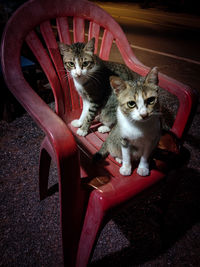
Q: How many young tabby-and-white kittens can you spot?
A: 2